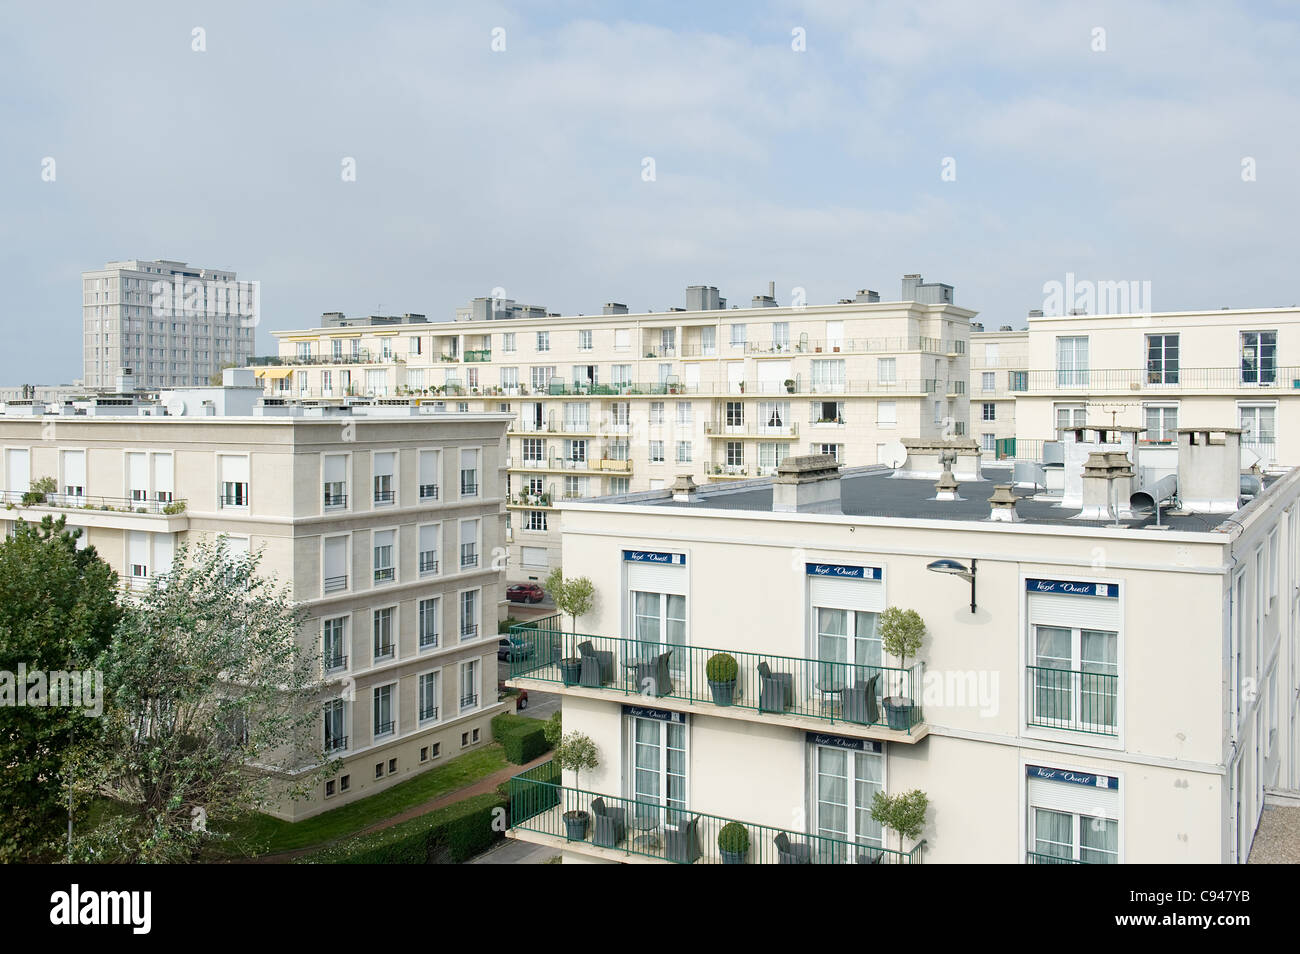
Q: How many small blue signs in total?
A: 6